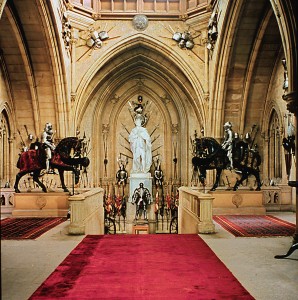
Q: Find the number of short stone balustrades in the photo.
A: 2